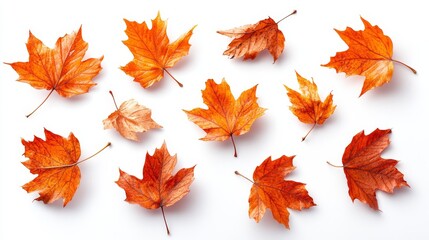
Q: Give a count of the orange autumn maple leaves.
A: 11